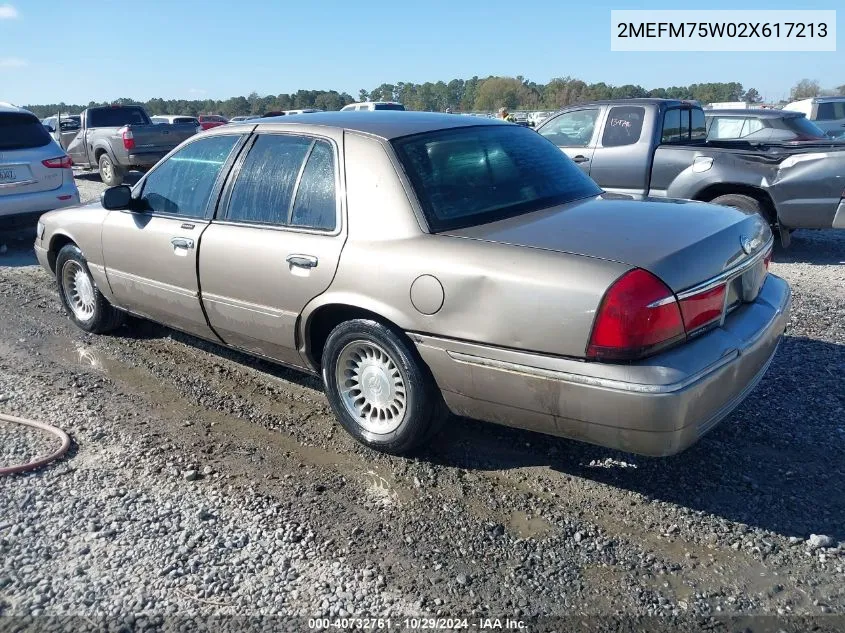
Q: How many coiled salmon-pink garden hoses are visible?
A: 1